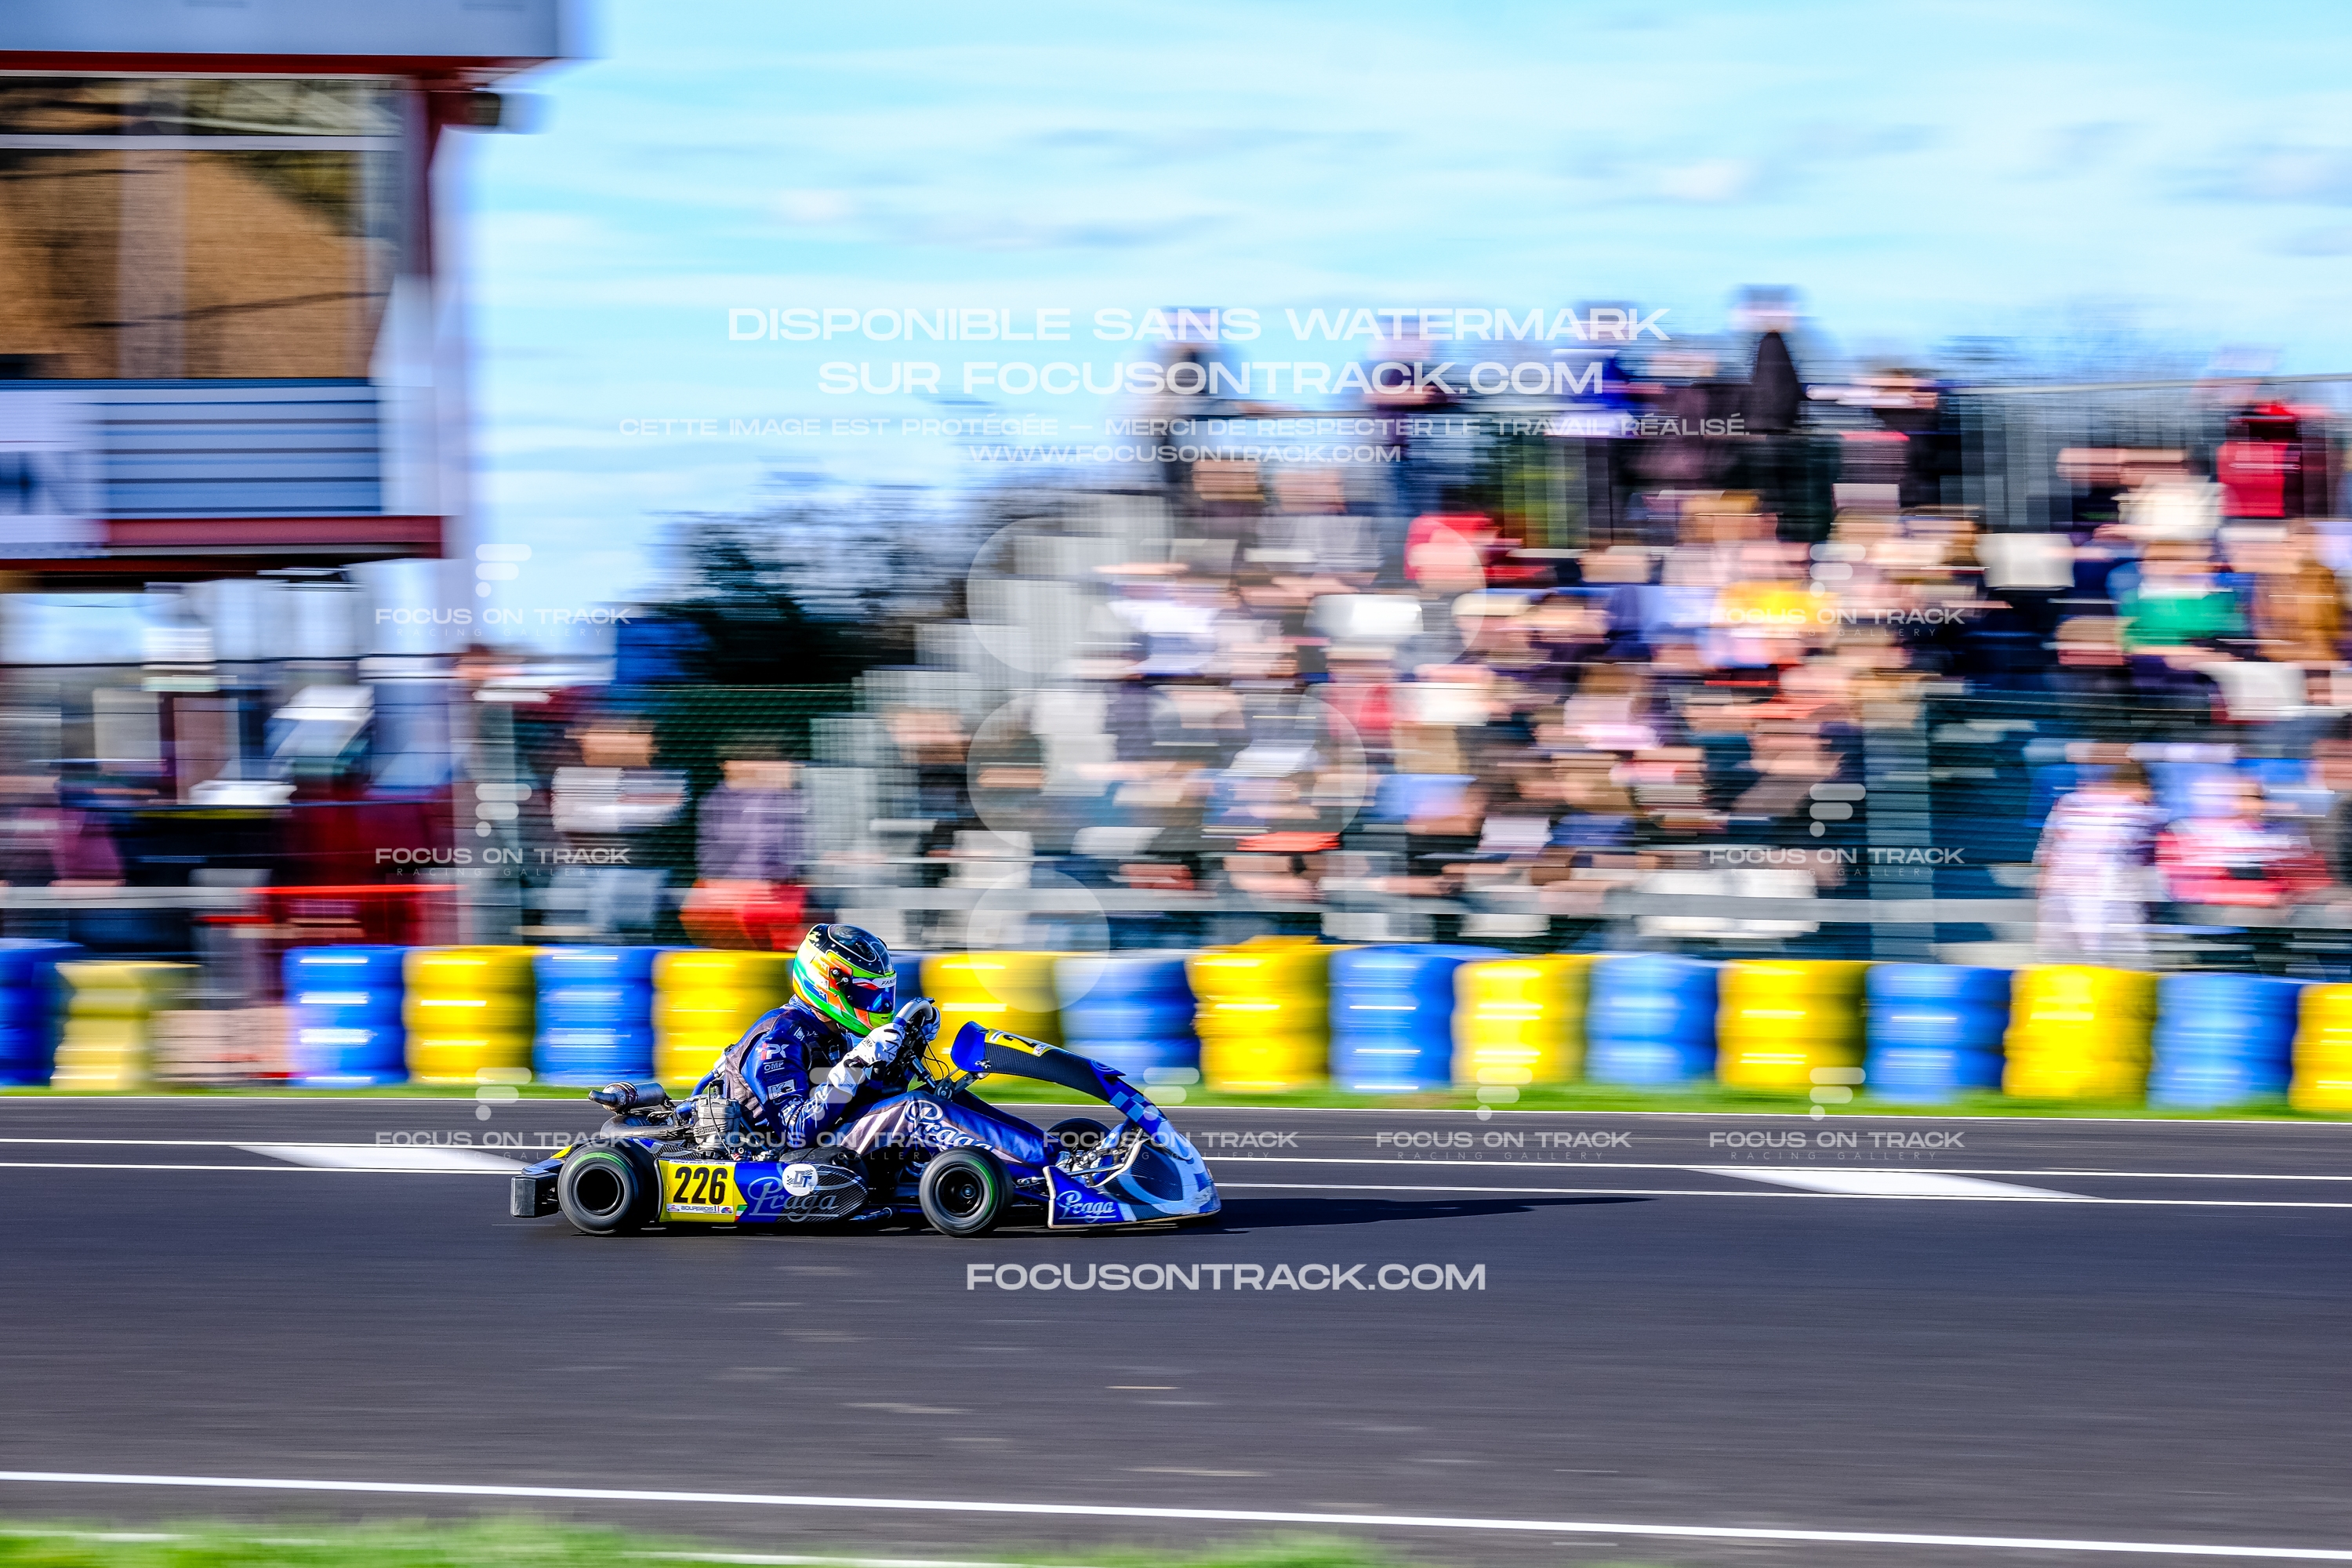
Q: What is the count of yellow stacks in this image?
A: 9